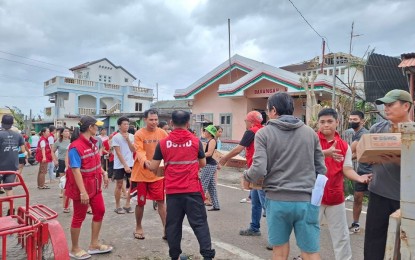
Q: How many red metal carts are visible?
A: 1